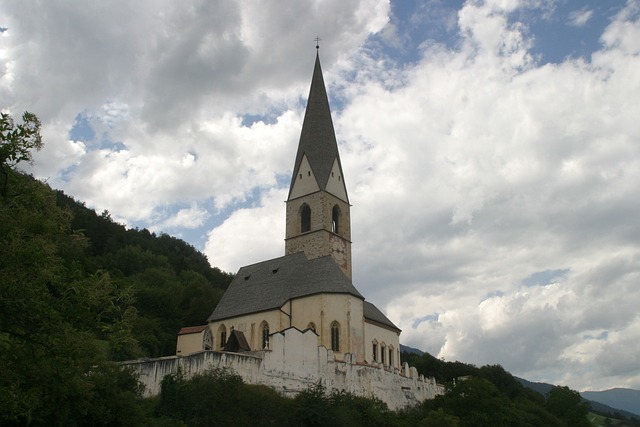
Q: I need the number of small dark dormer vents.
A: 2